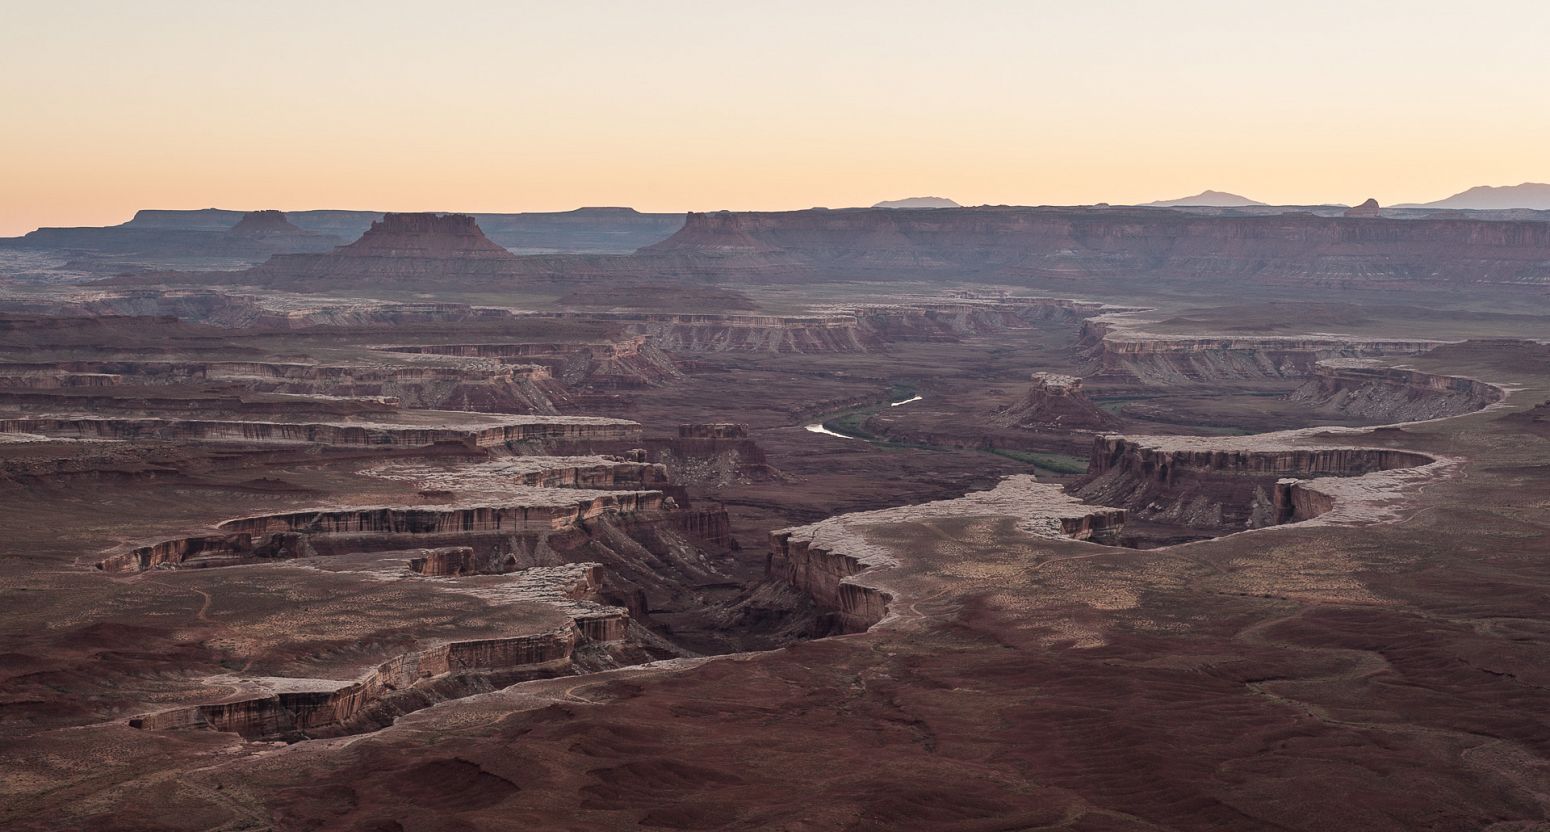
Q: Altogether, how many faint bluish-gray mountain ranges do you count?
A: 3